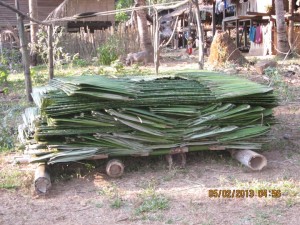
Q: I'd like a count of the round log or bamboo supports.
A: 3